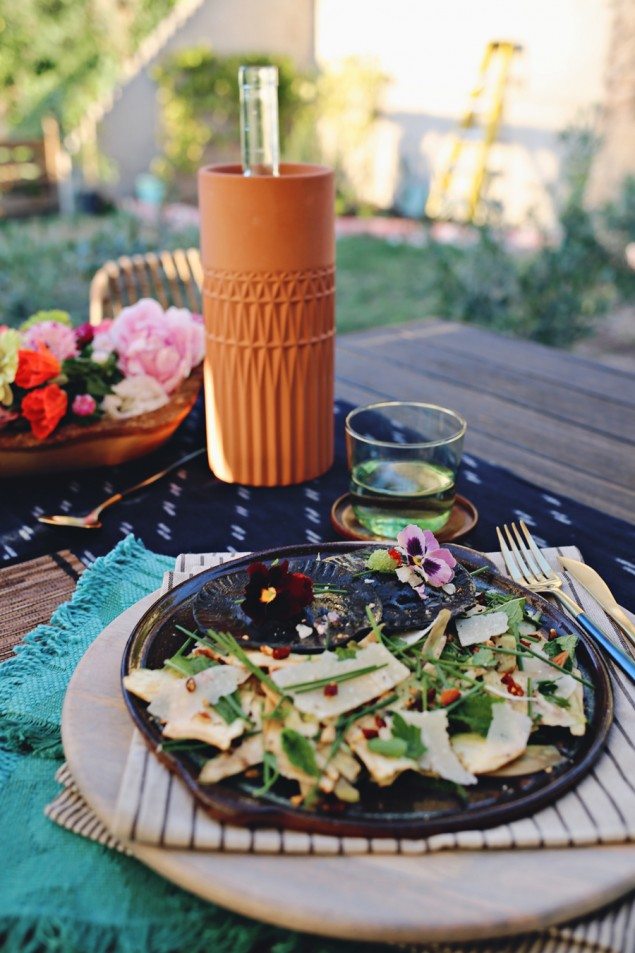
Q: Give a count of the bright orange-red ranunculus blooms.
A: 2